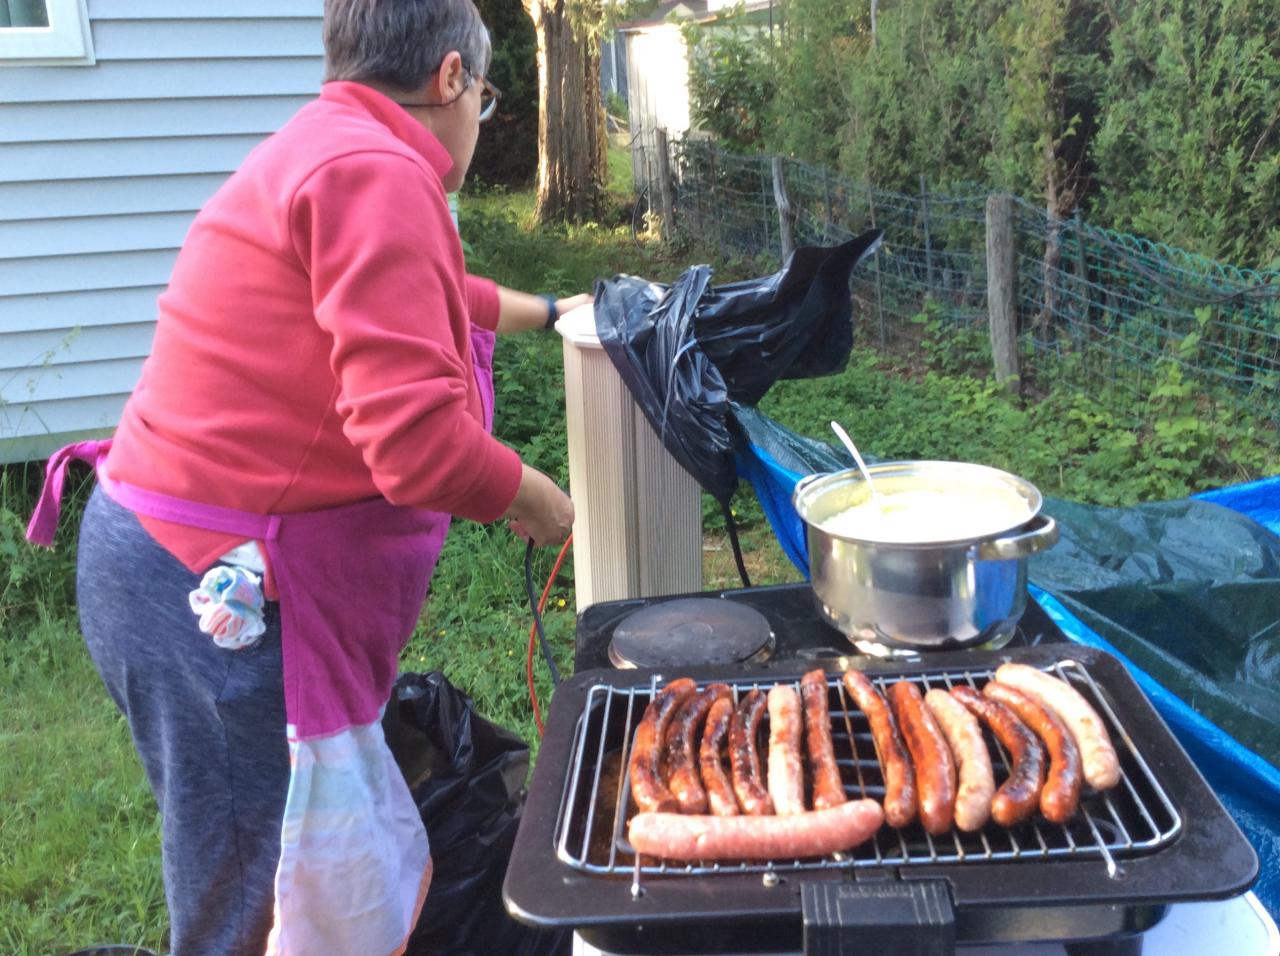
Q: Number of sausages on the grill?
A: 13